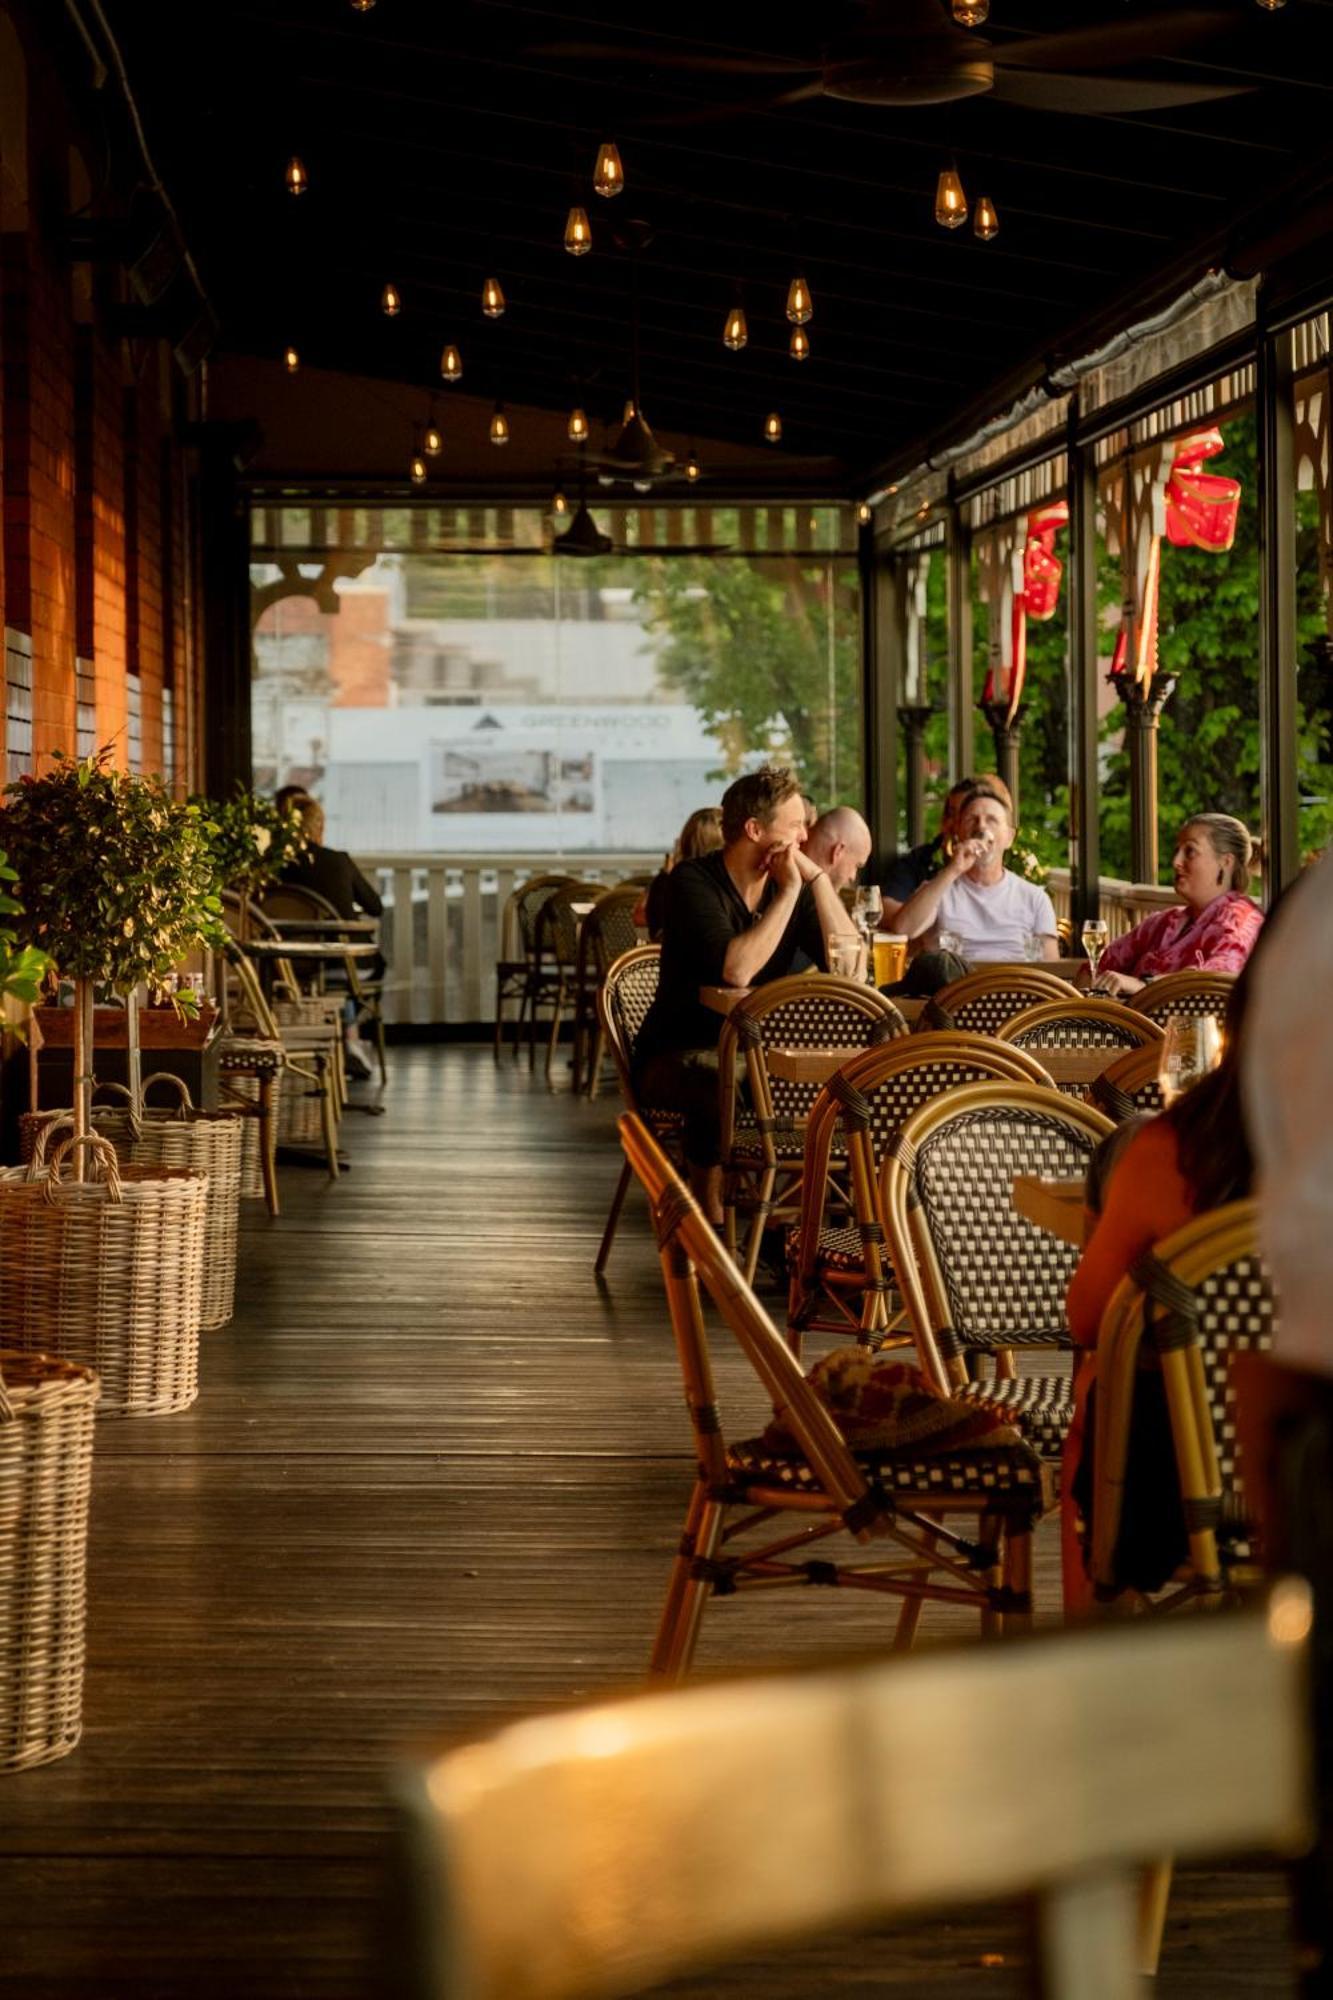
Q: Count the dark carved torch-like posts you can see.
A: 3